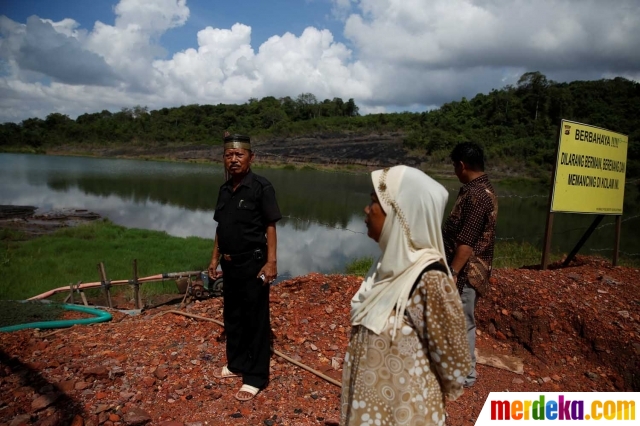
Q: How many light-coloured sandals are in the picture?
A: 2